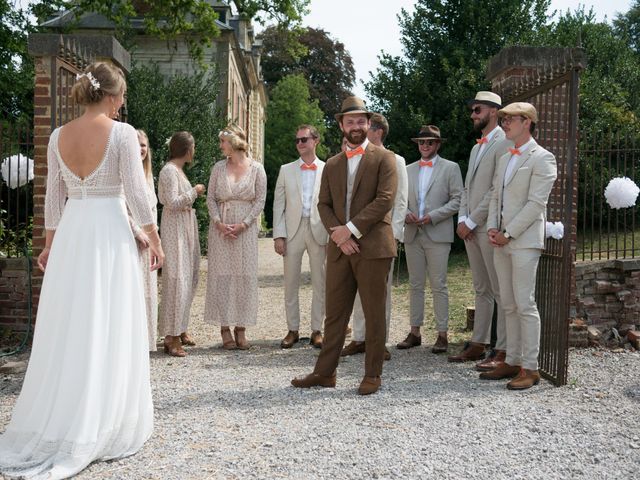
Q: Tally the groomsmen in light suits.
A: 5